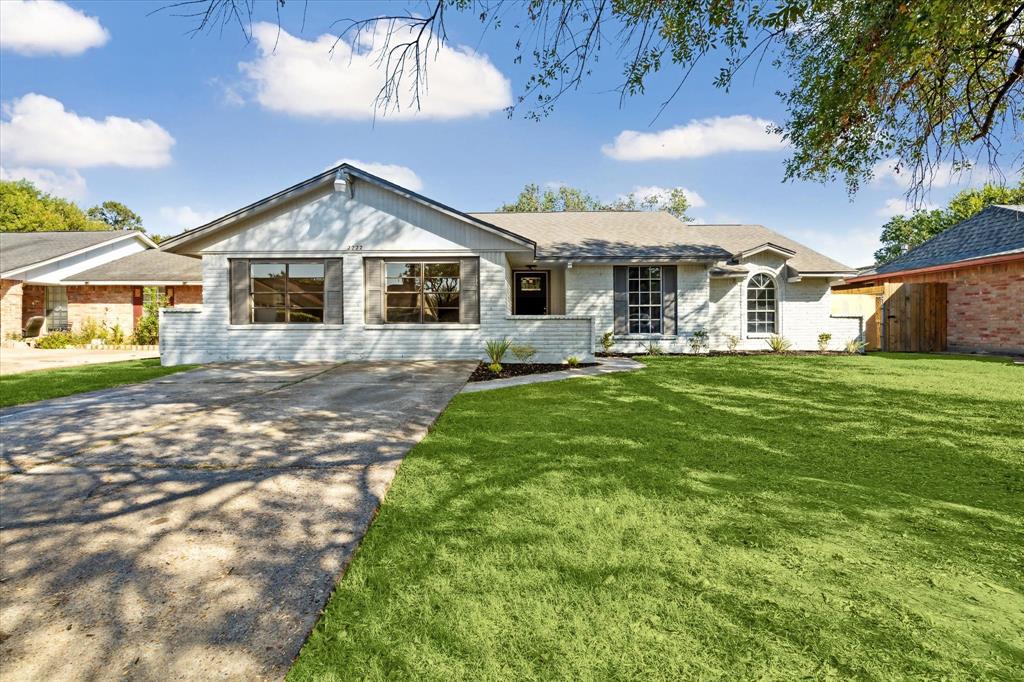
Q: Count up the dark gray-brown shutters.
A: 6